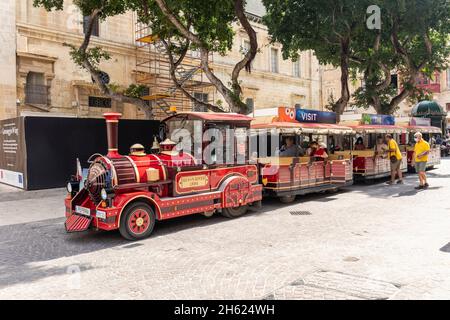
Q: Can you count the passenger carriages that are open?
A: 3